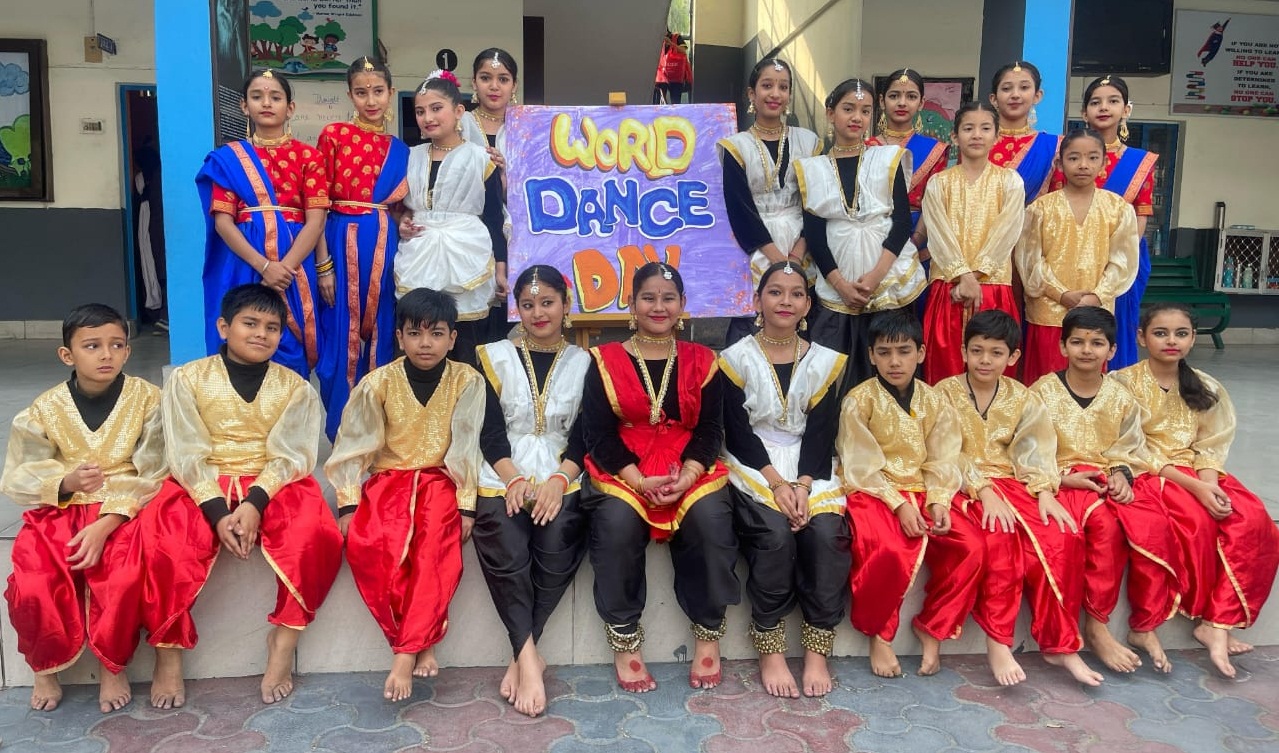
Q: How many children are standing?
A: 11